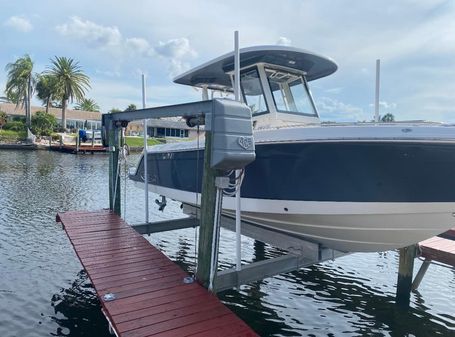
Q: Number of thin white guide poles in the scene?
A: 3